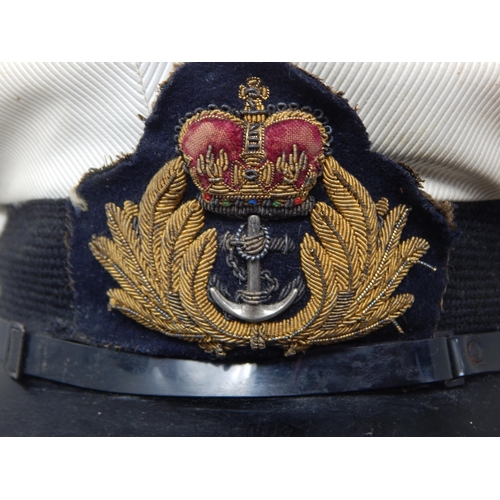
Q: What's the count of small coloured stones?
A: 5